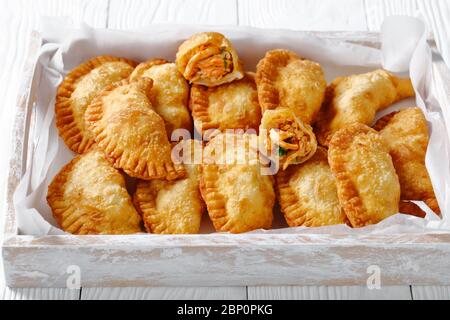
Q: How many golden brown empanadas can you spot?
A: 14